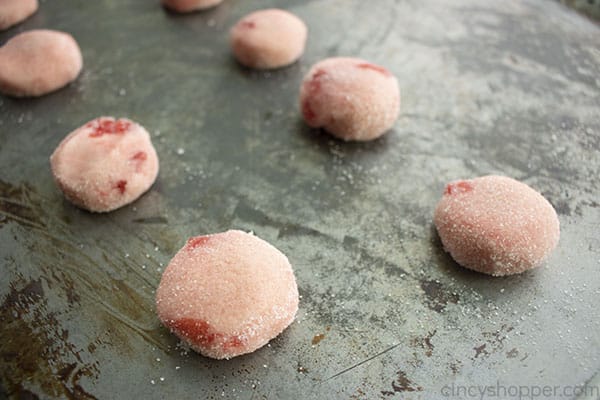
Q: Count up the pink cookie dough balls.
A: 8